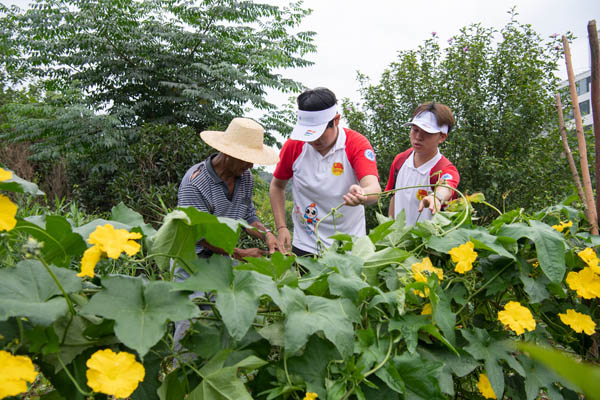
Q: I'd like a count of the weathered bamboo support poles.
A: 3